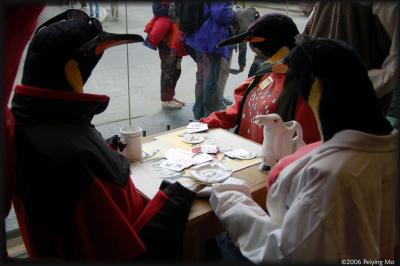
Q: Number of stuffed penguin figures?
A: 3